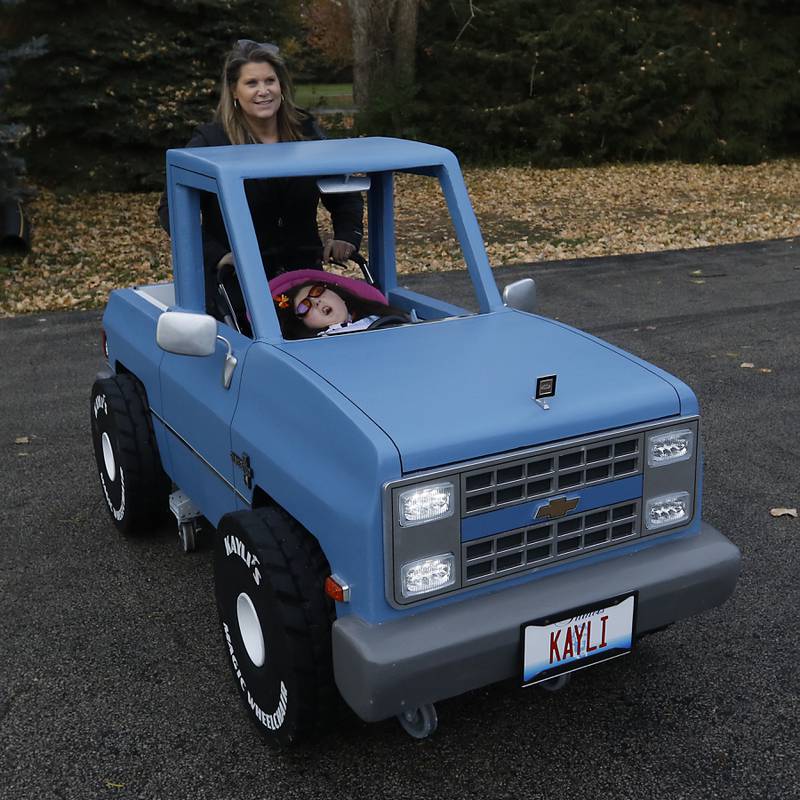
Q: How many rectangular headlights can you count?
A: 4